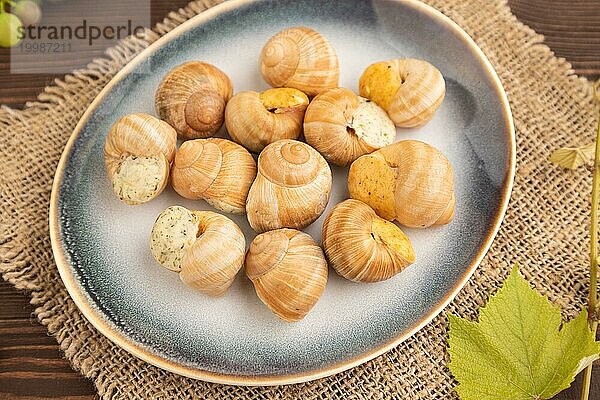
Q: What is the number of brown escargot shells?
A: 12